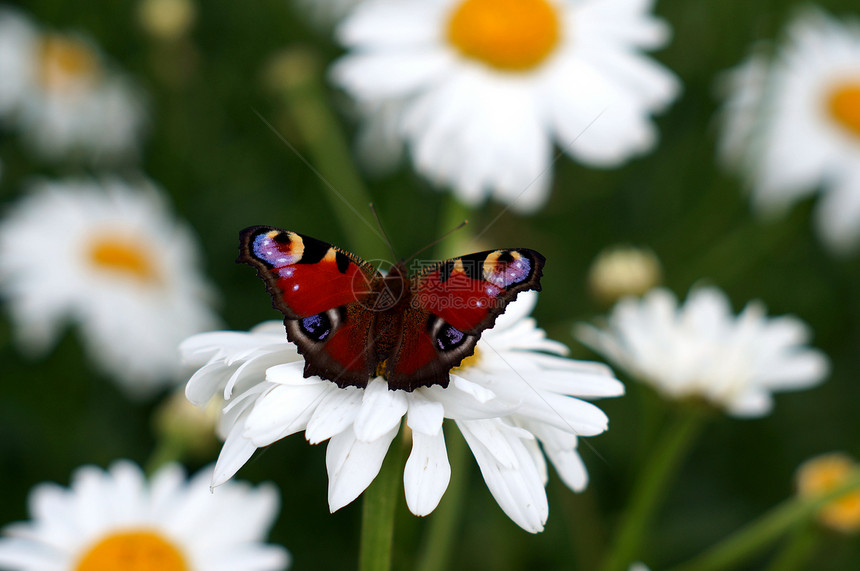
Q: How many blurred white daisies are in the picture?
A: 6